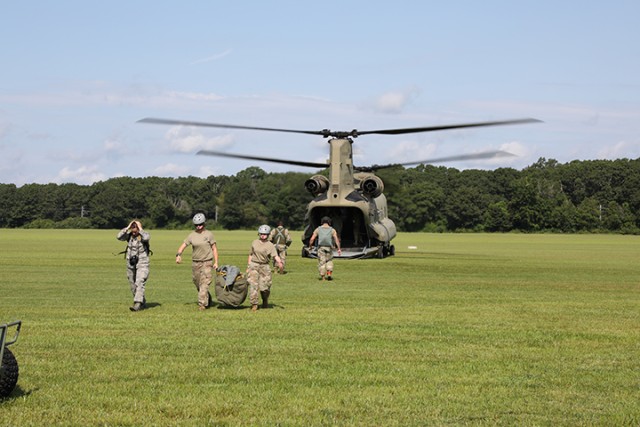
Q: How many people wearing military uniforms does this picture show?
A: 5